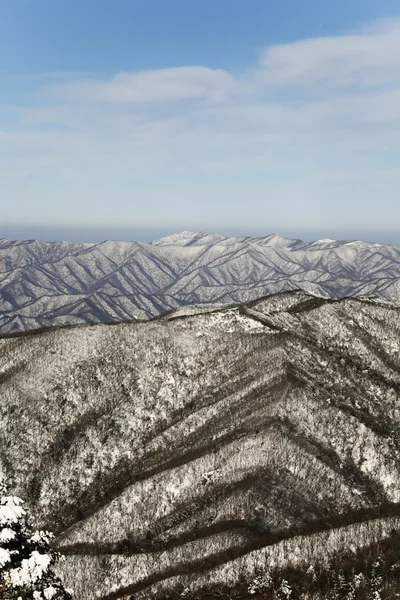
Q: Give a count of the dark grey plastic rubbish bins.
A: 0